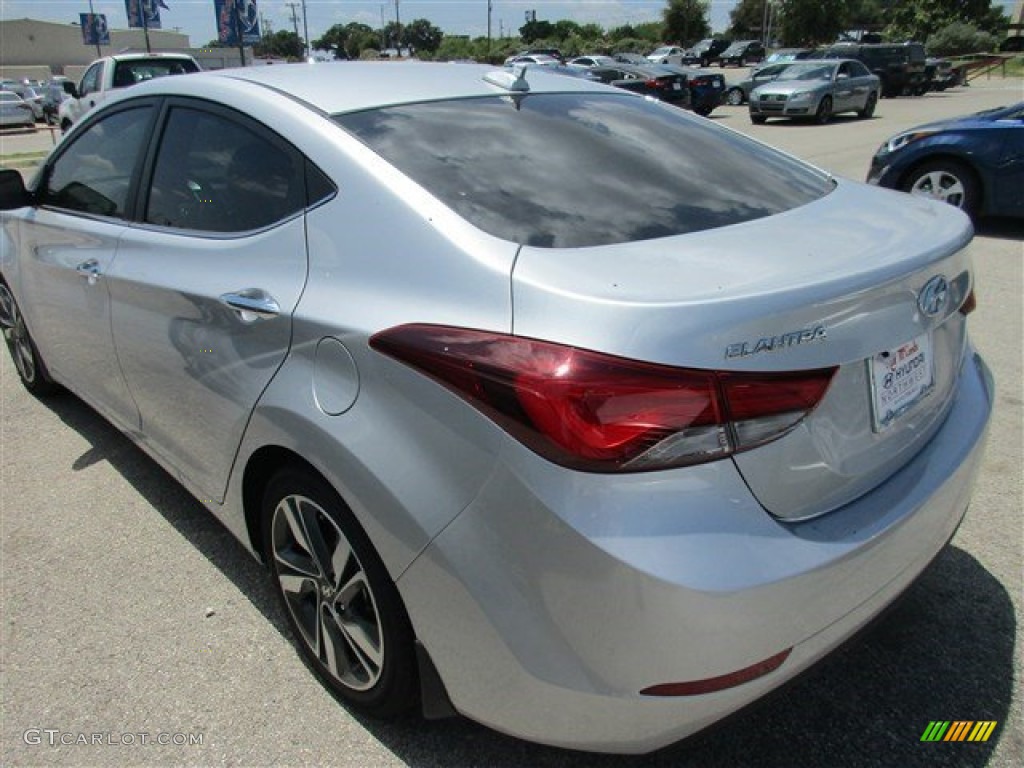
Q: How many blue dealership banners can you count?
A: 3